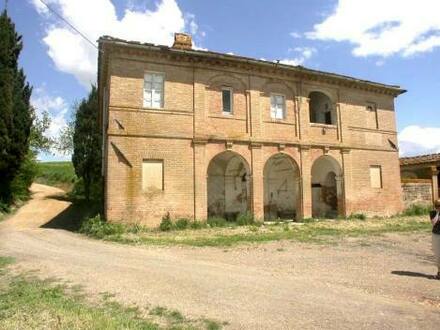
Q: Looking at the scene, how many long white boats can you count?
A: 0